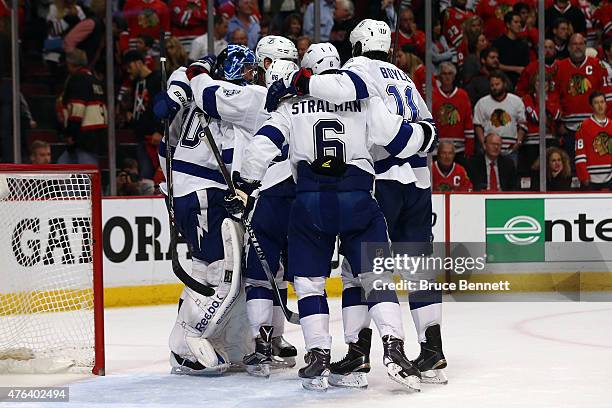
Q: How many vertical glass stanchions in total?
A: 6